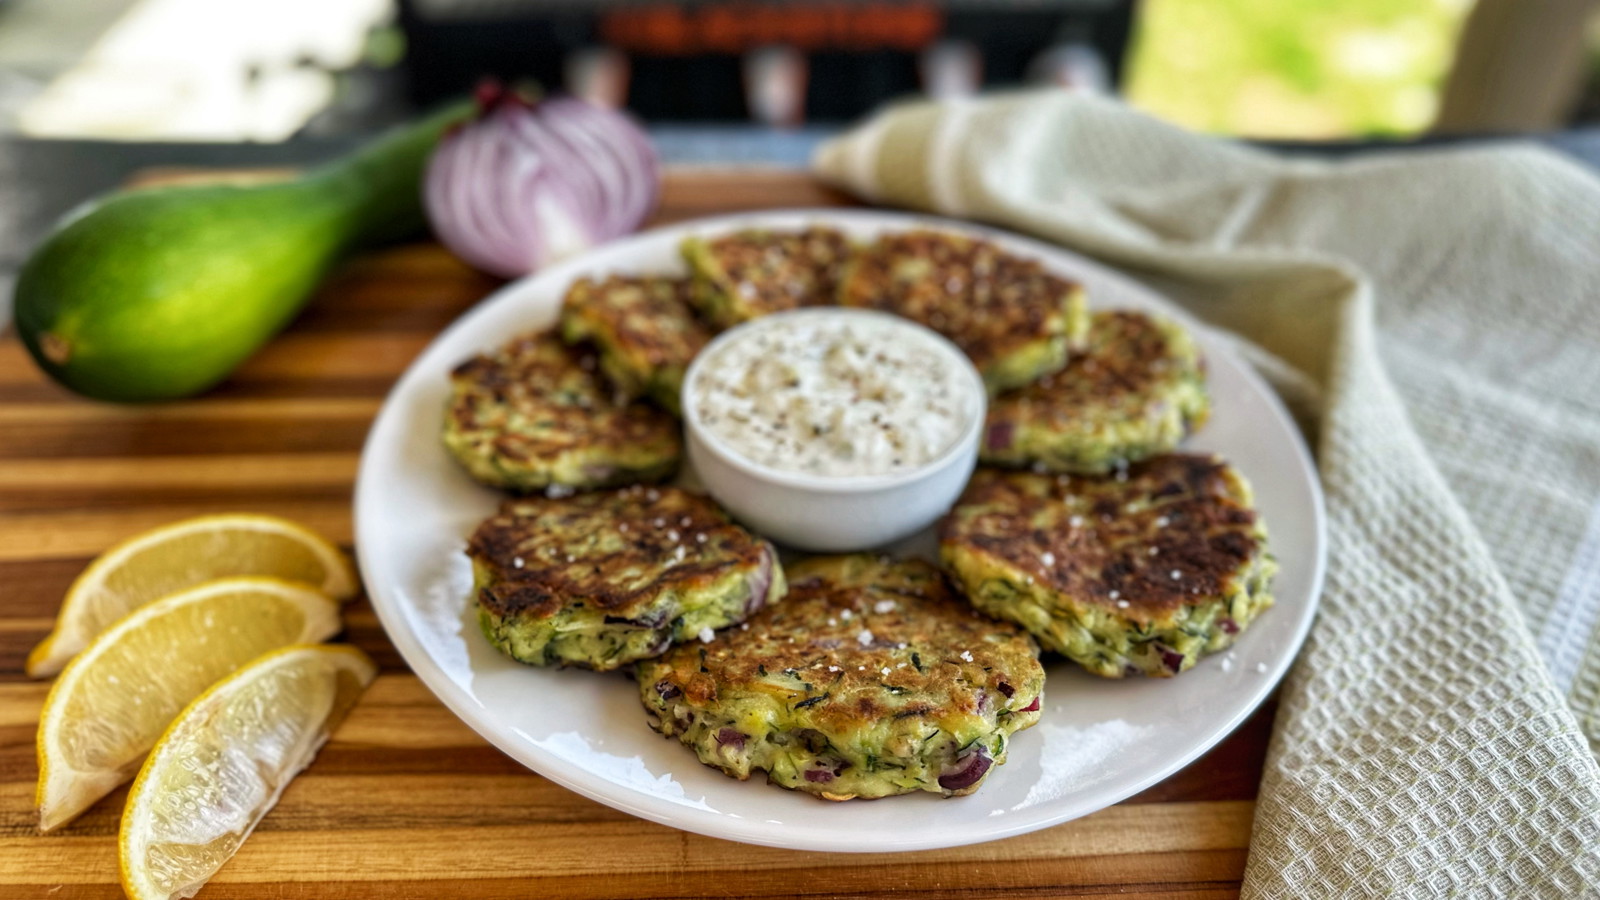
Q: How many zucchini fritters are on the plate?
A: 8